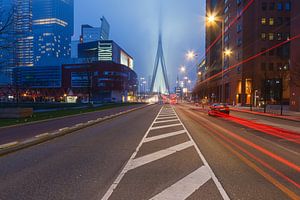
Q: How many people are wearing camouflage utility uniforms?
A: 0